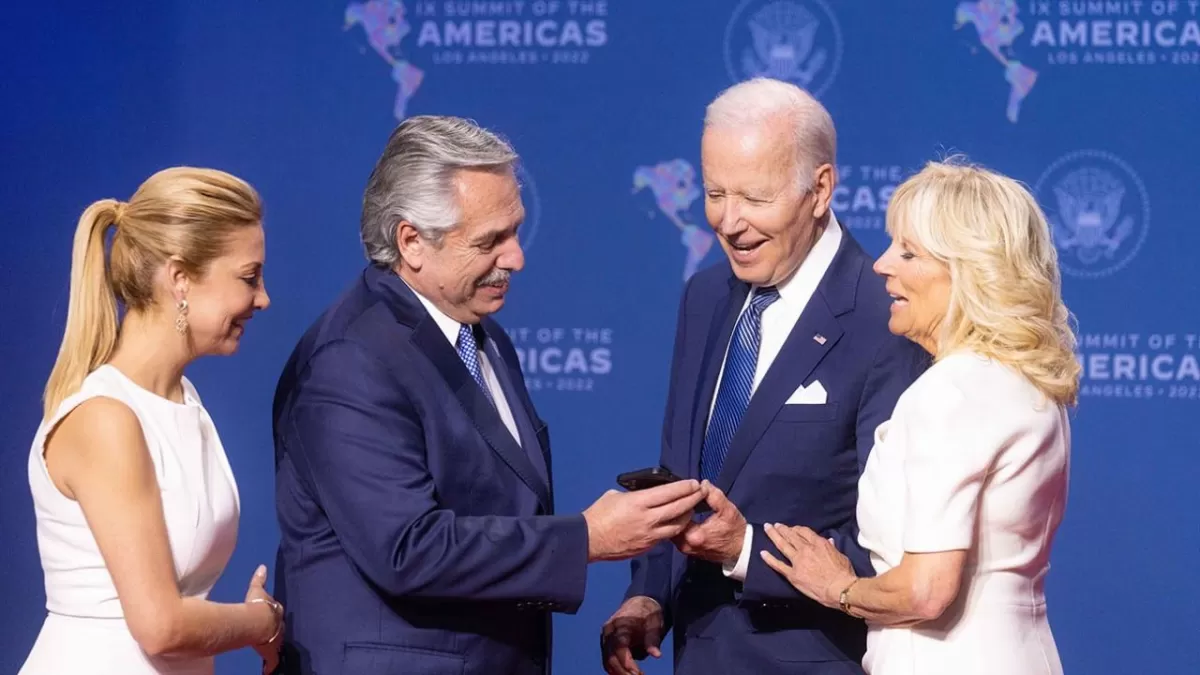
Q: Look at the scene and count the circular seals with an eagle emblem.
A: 2